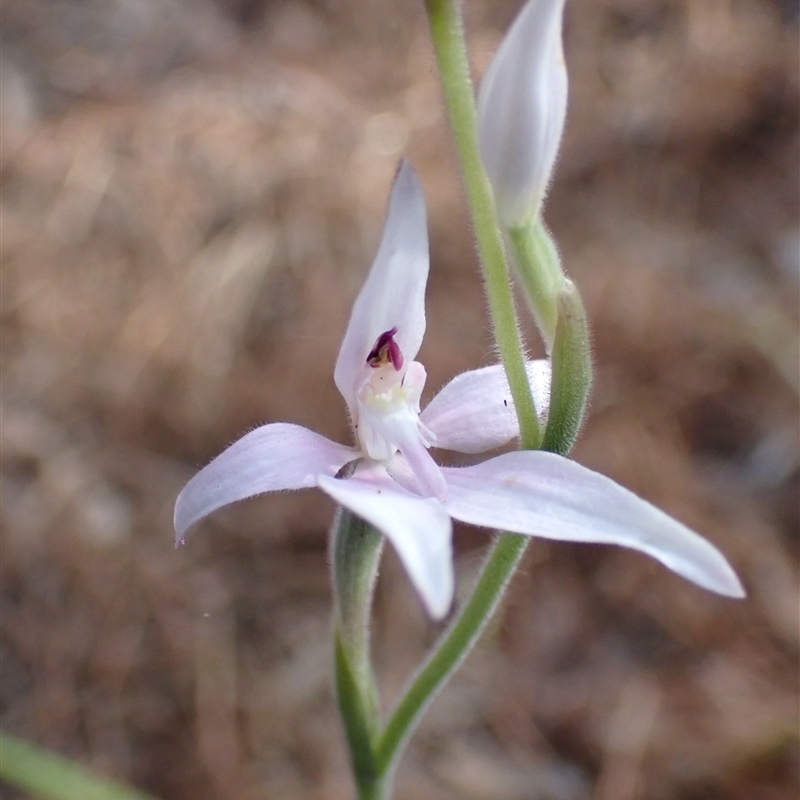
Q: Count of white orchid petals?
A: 5